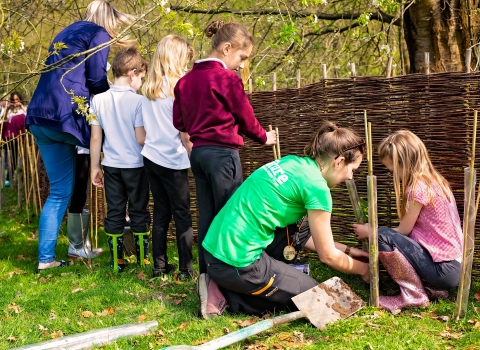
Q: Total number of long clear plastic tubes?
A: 4